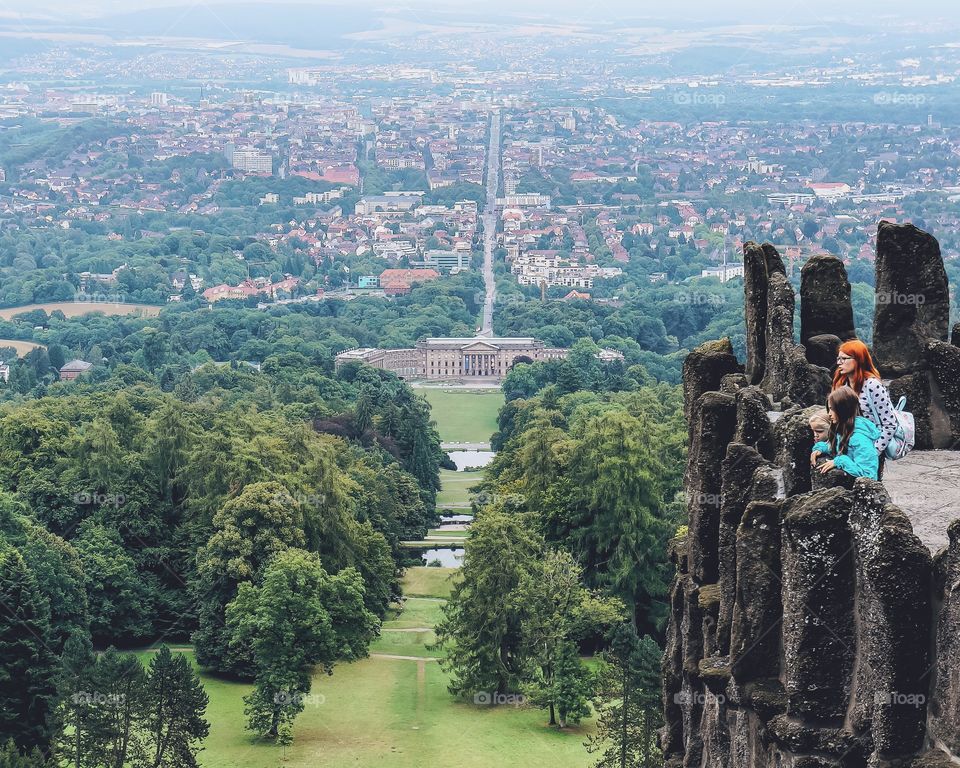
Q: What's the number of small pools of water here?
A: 3